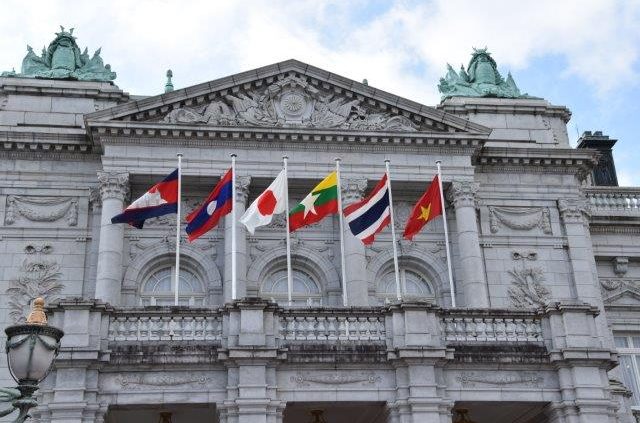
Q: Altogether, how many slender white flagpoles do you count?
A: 6